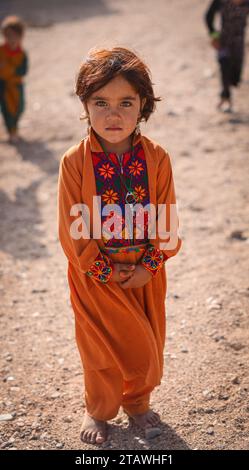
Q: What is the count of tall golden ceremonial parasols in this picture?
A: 0